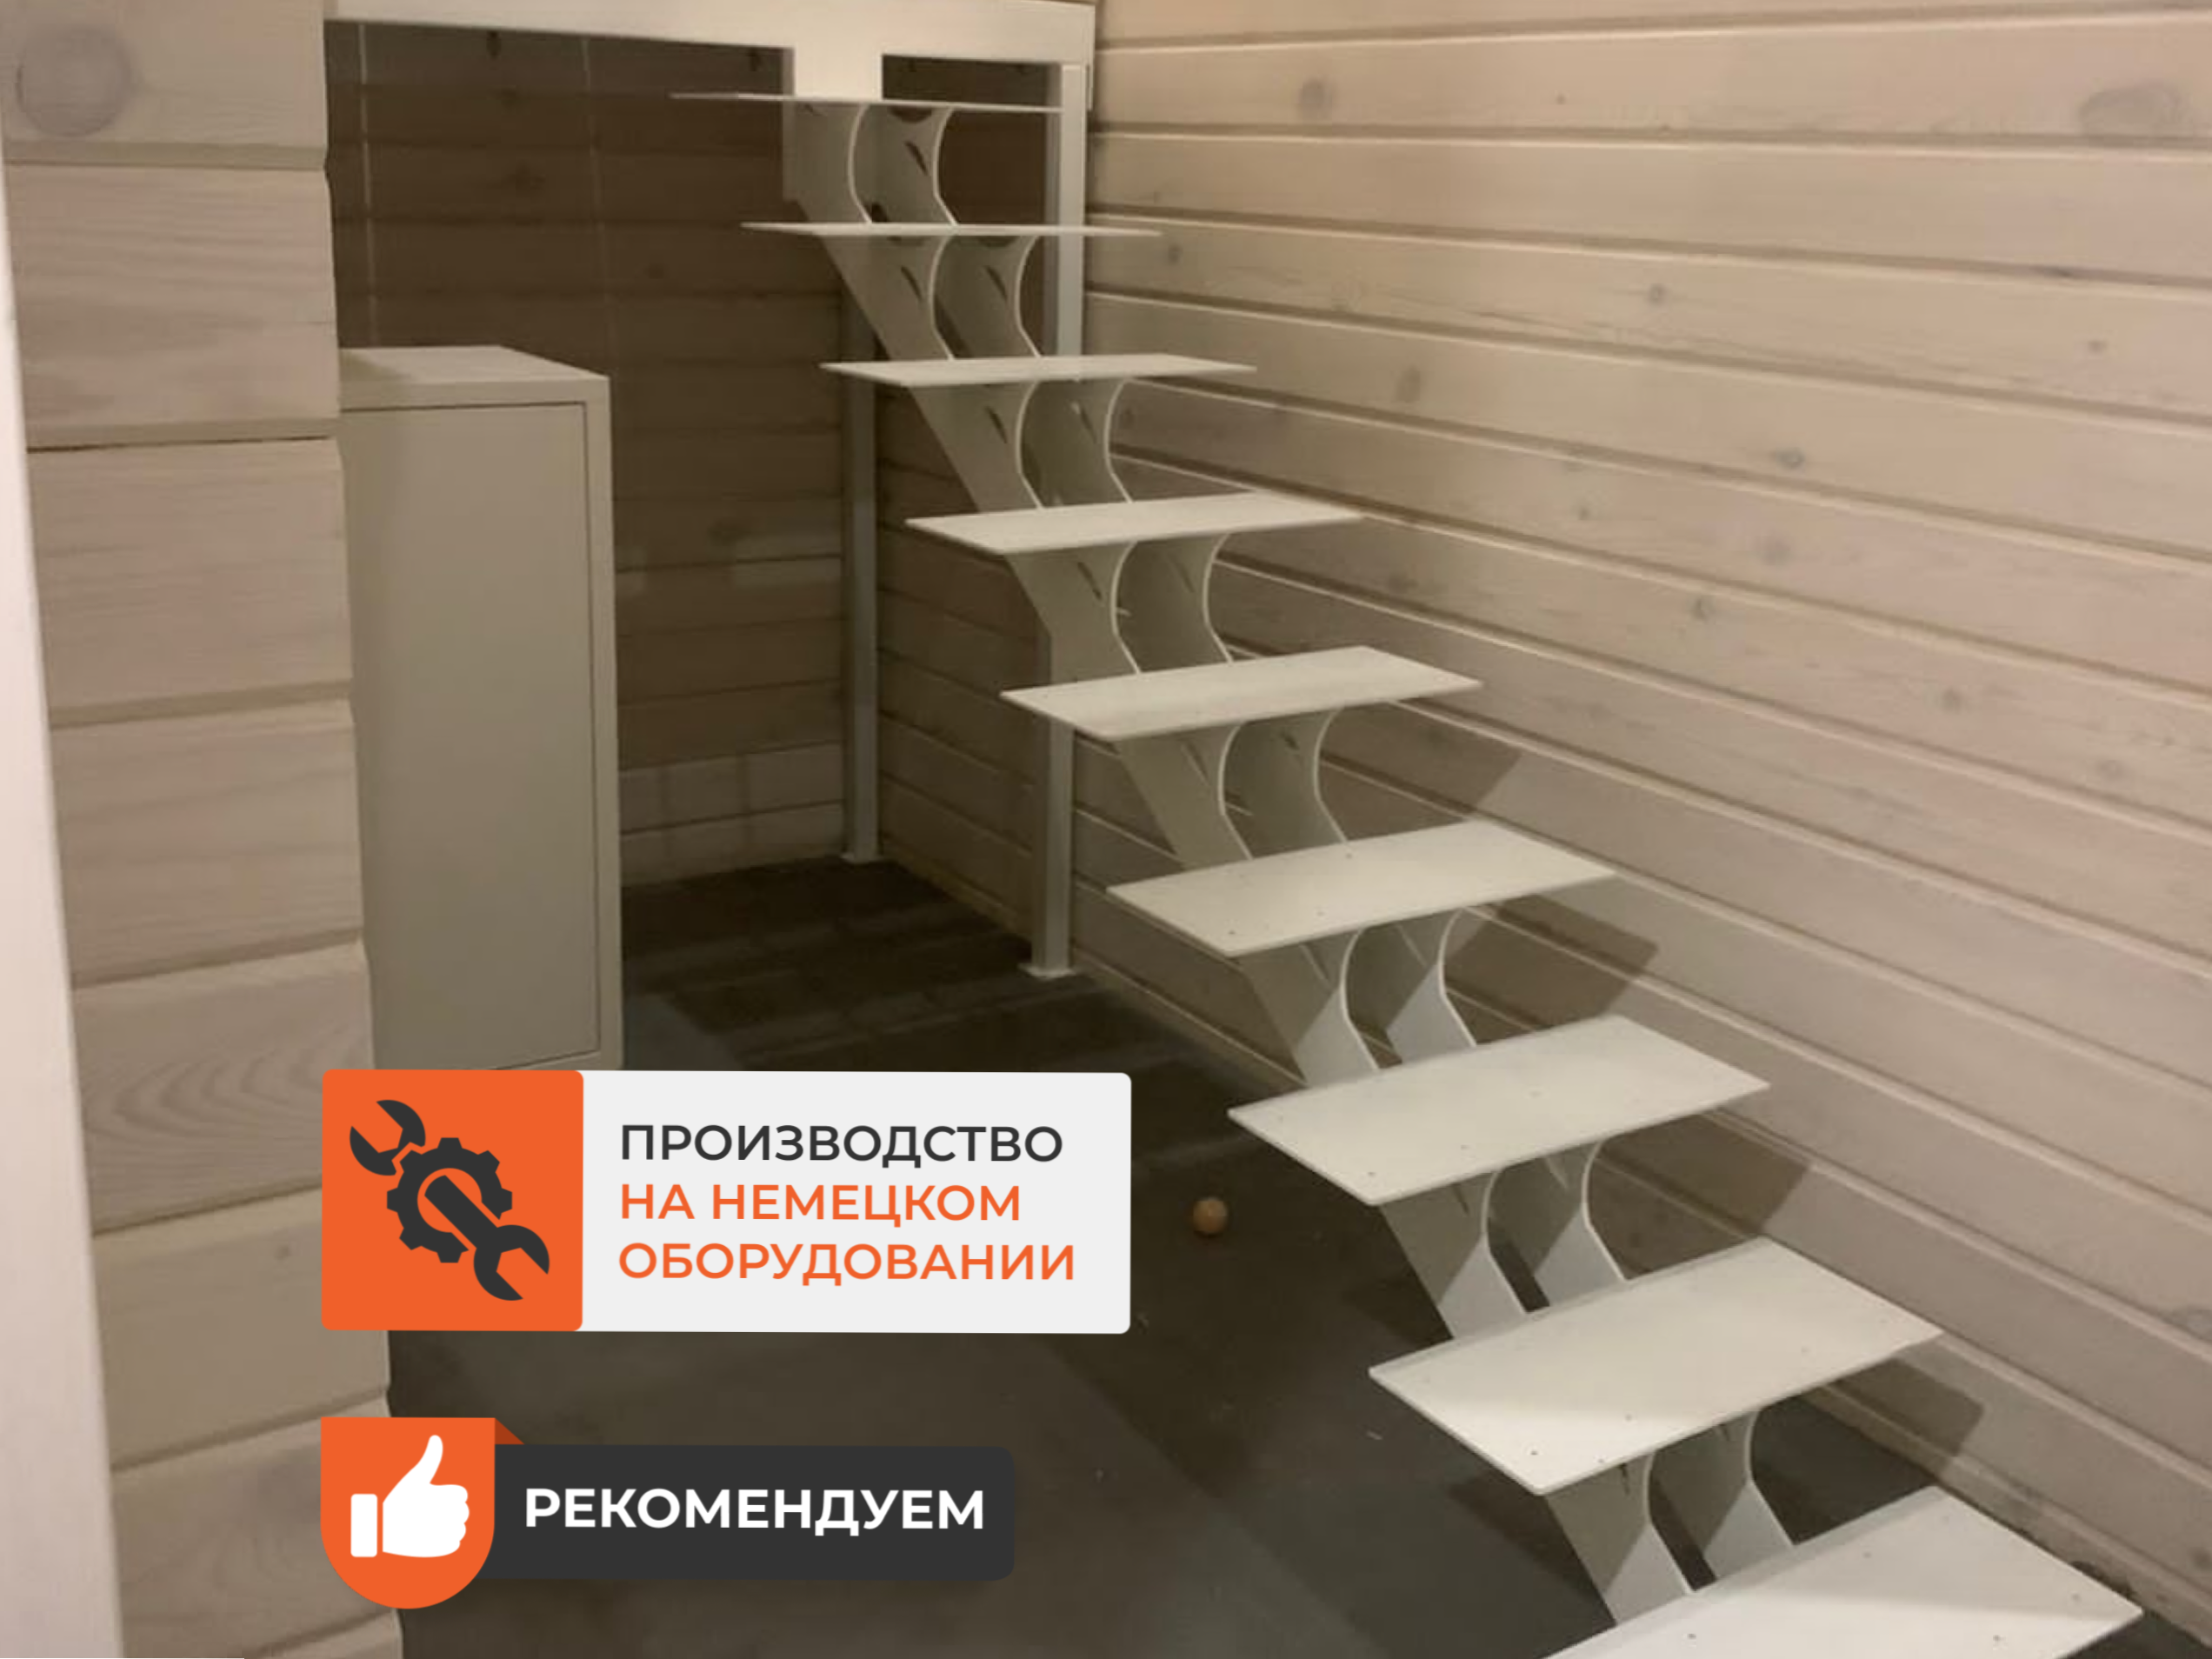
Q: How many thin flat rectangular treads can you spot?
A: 9